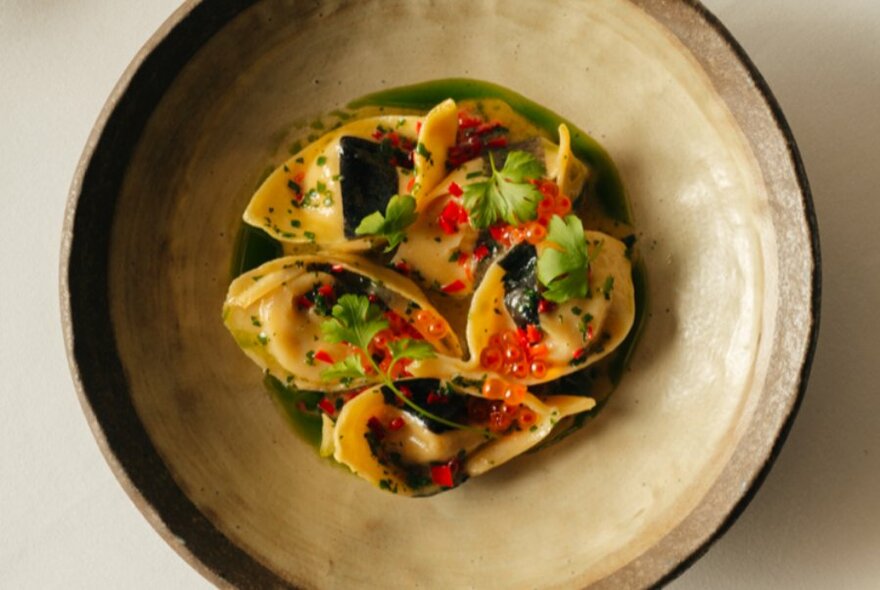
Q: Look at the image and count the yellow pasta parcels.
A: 5